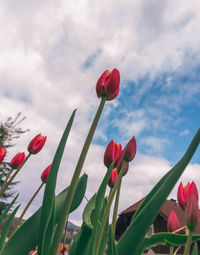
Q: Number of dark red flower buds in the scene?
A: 12